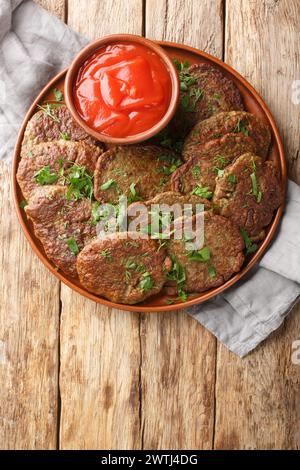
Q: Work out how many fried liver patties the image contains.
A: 11